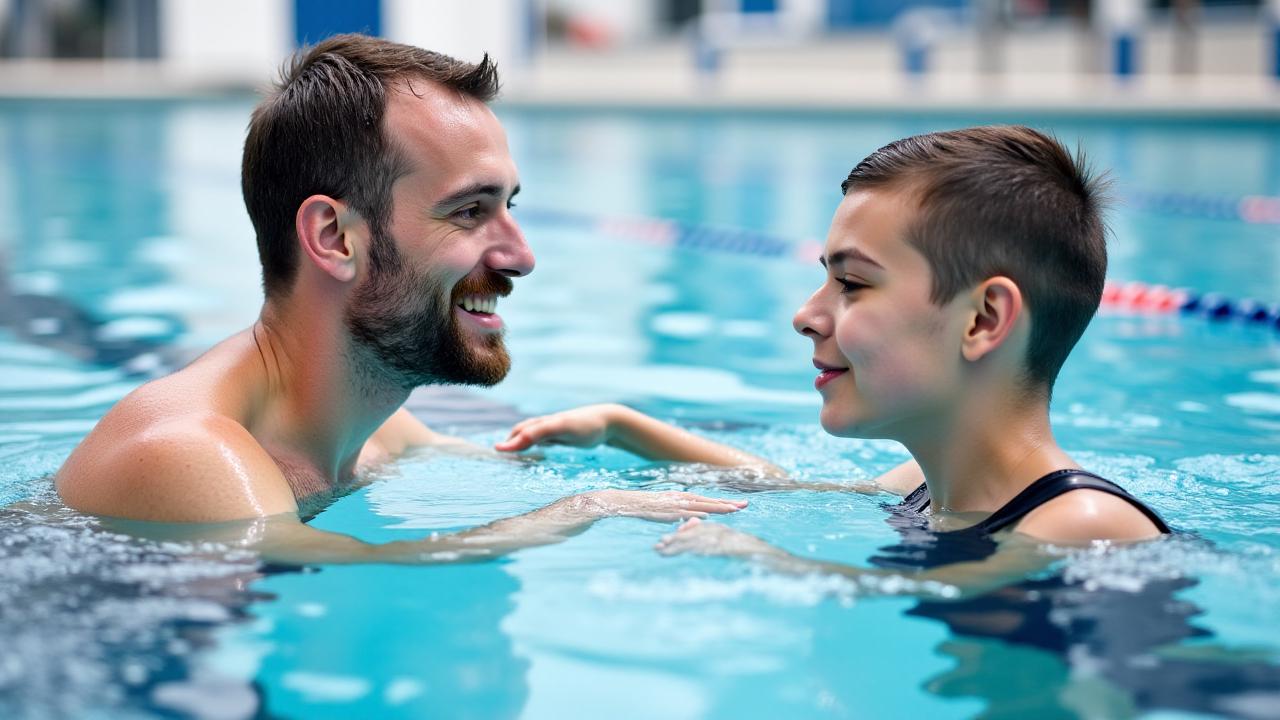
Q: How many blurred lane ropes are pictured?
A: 2